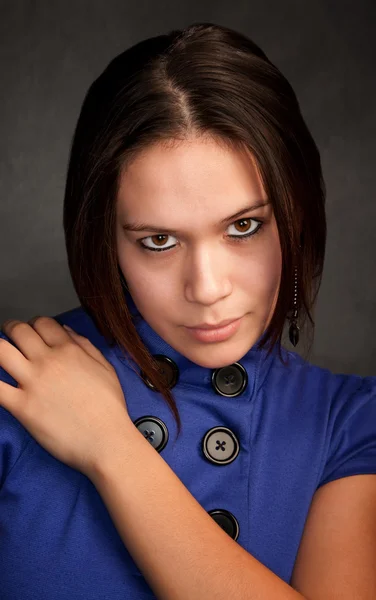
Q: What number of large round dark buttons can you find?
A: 5